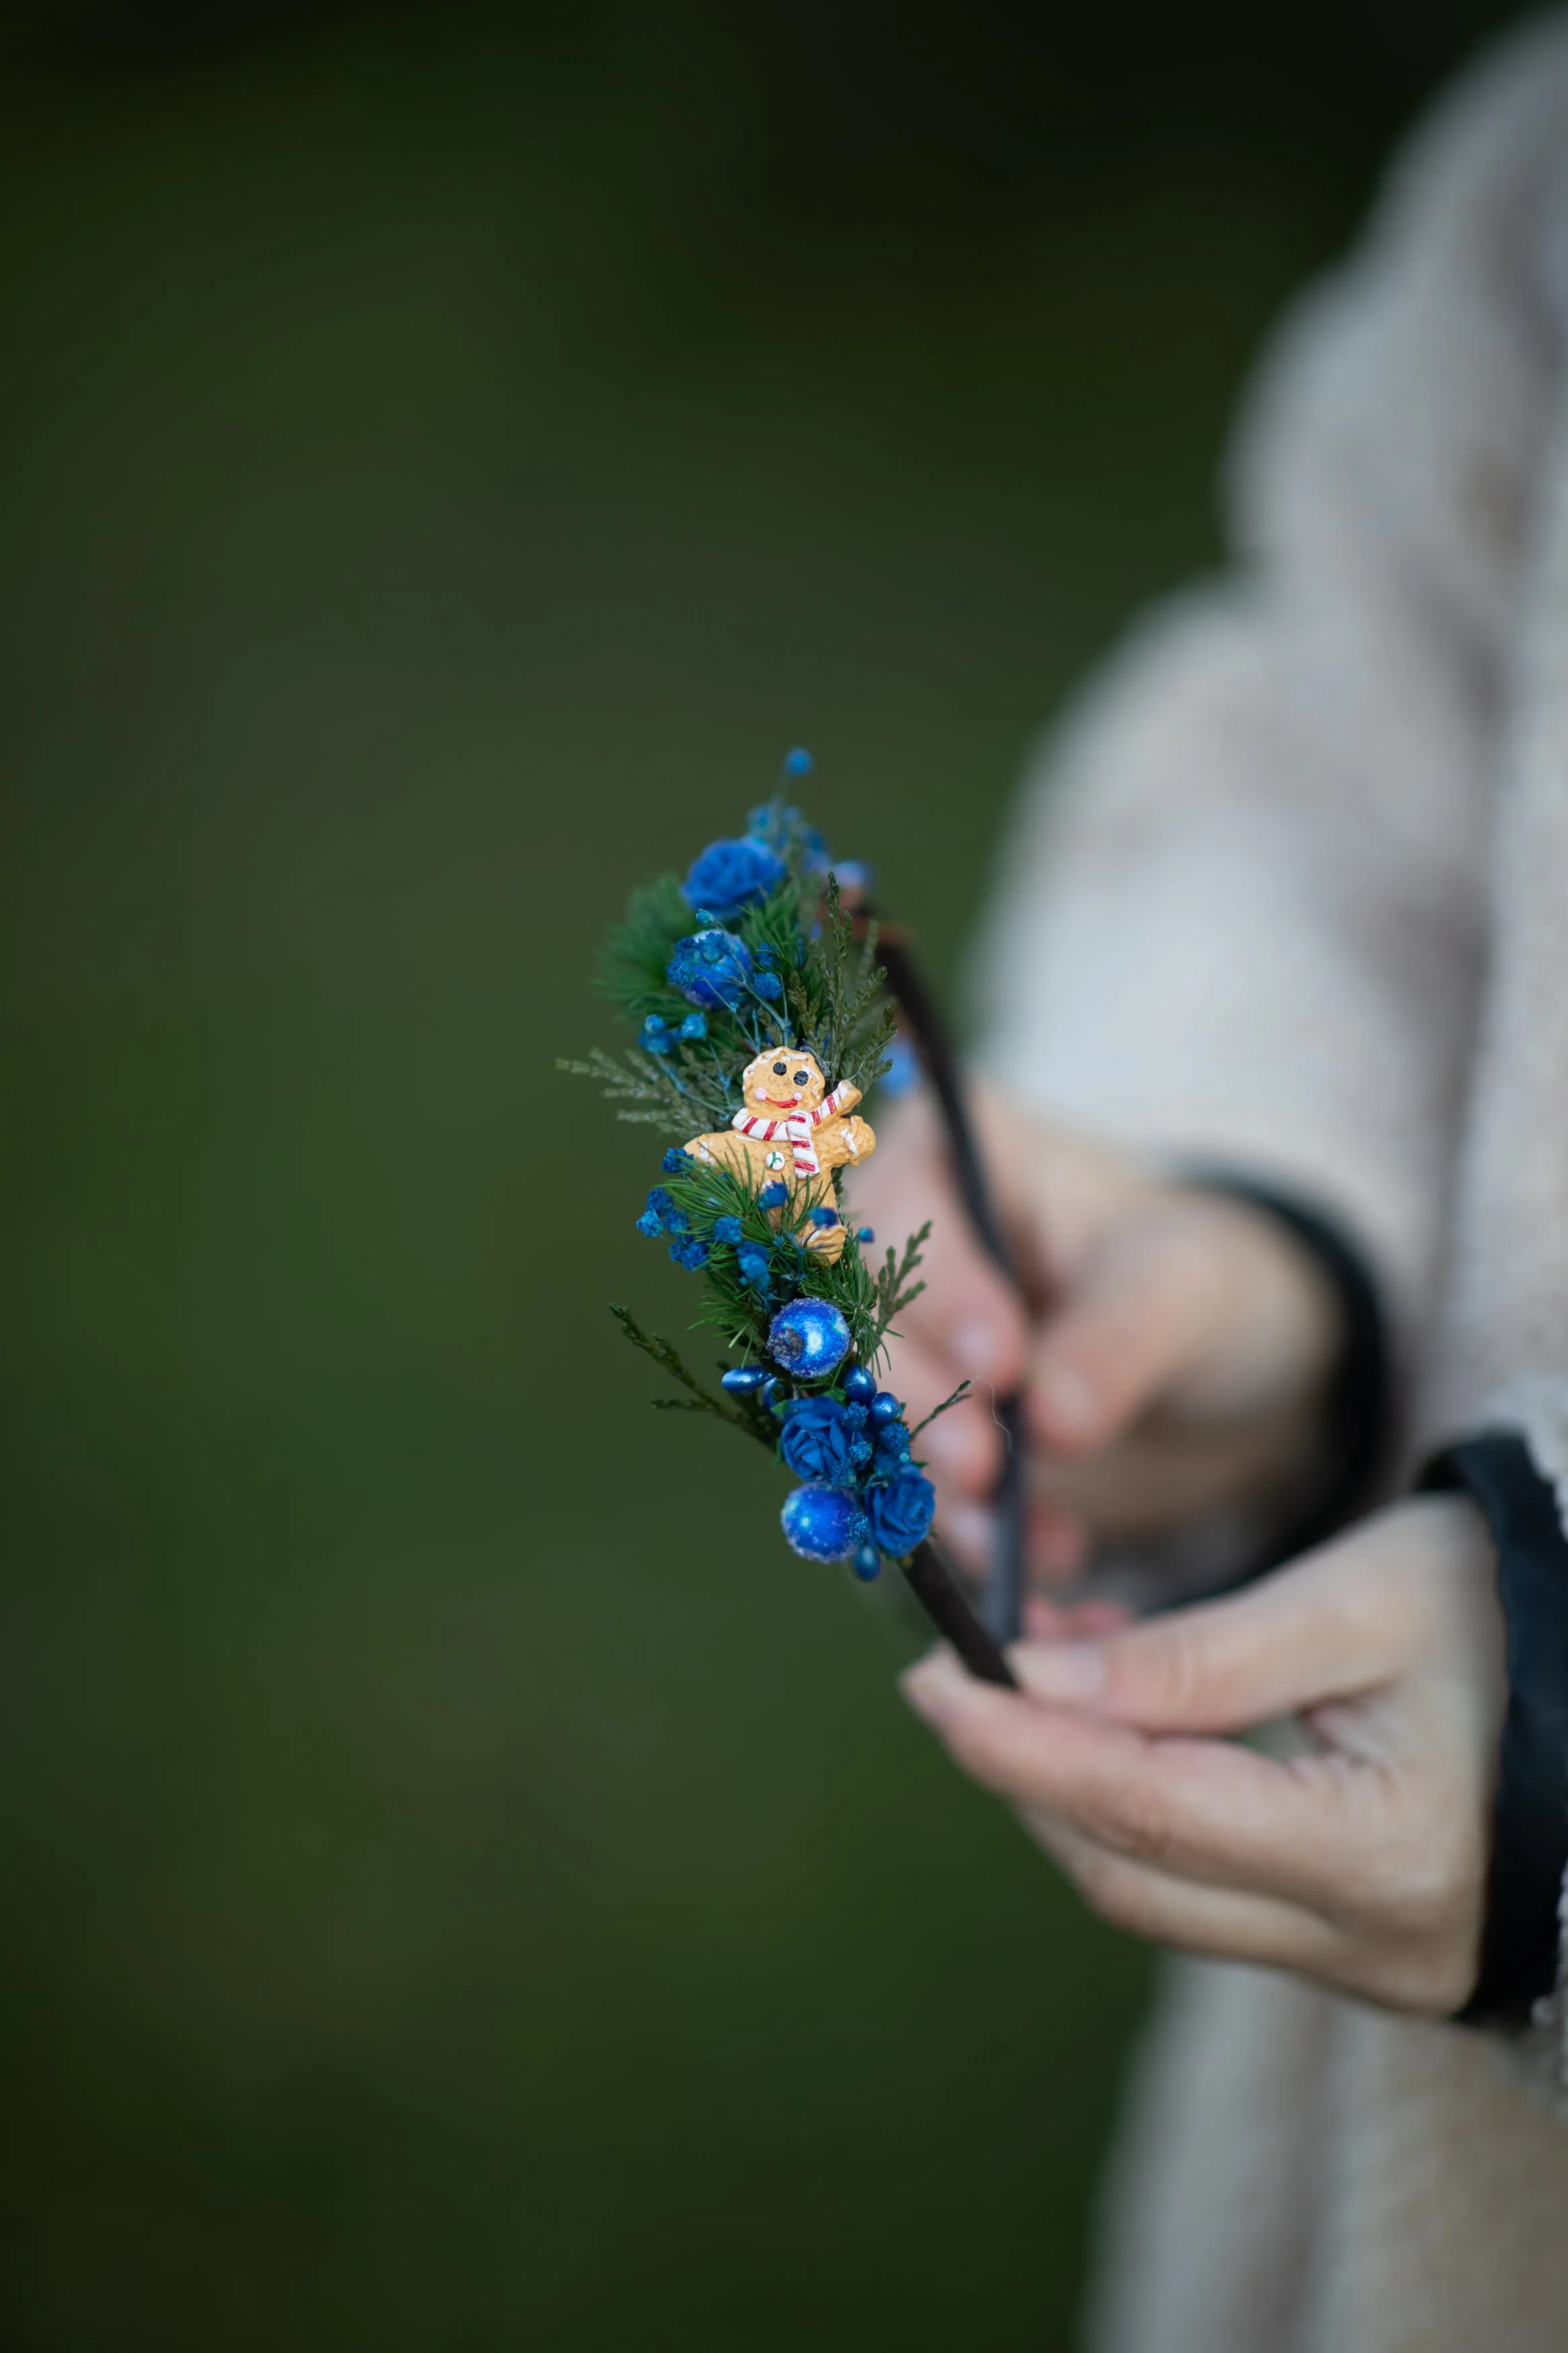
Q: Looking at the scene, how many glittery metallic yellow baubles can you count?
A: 0